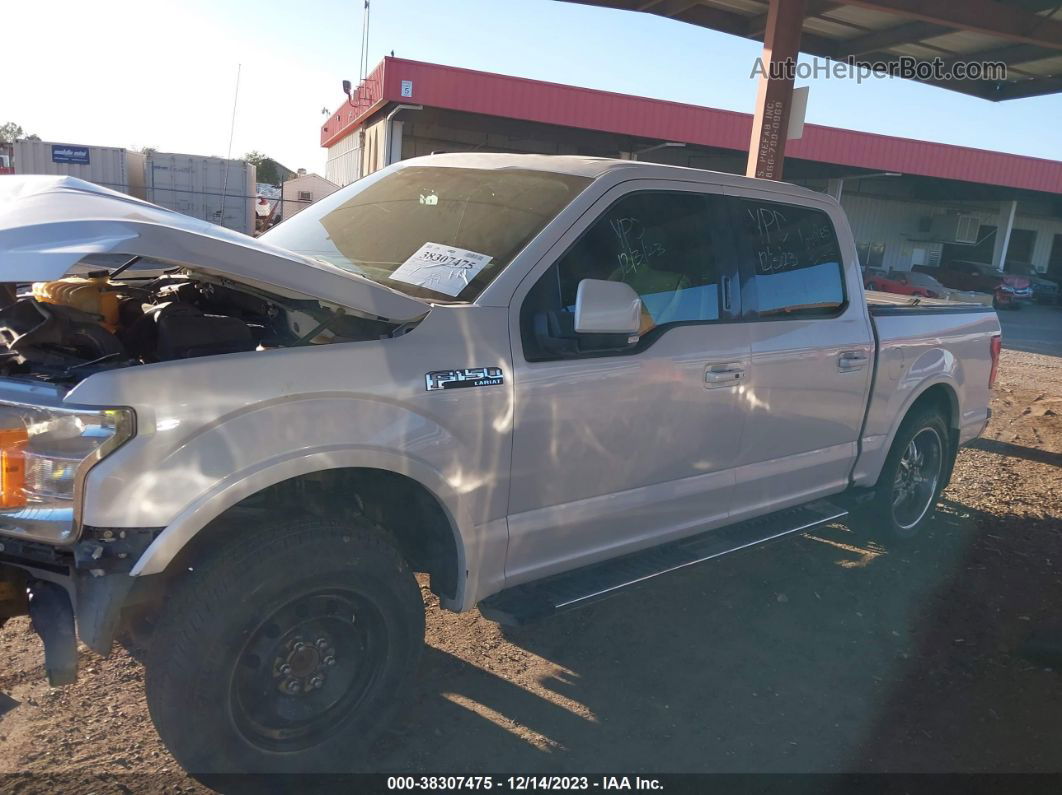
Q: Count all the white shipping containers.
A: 2